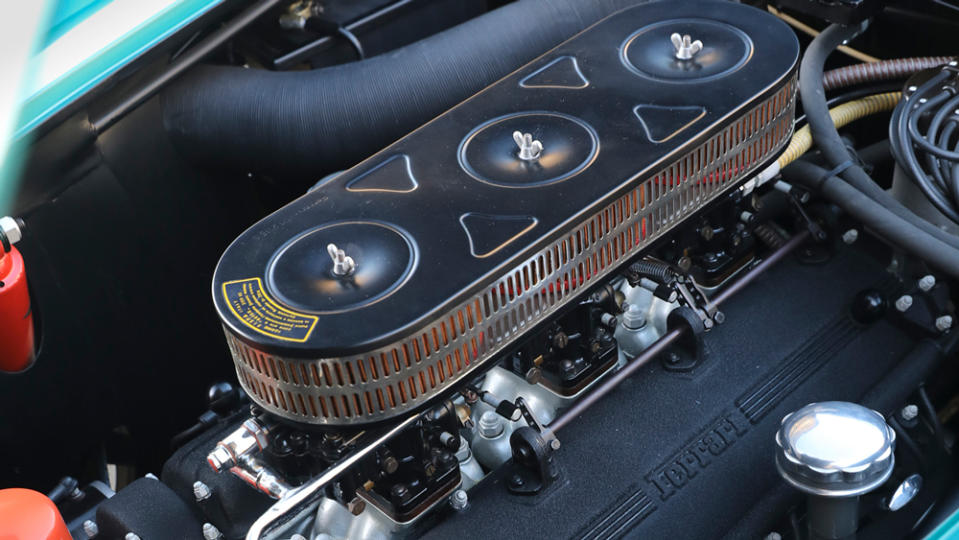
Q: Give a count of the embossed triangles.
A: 4